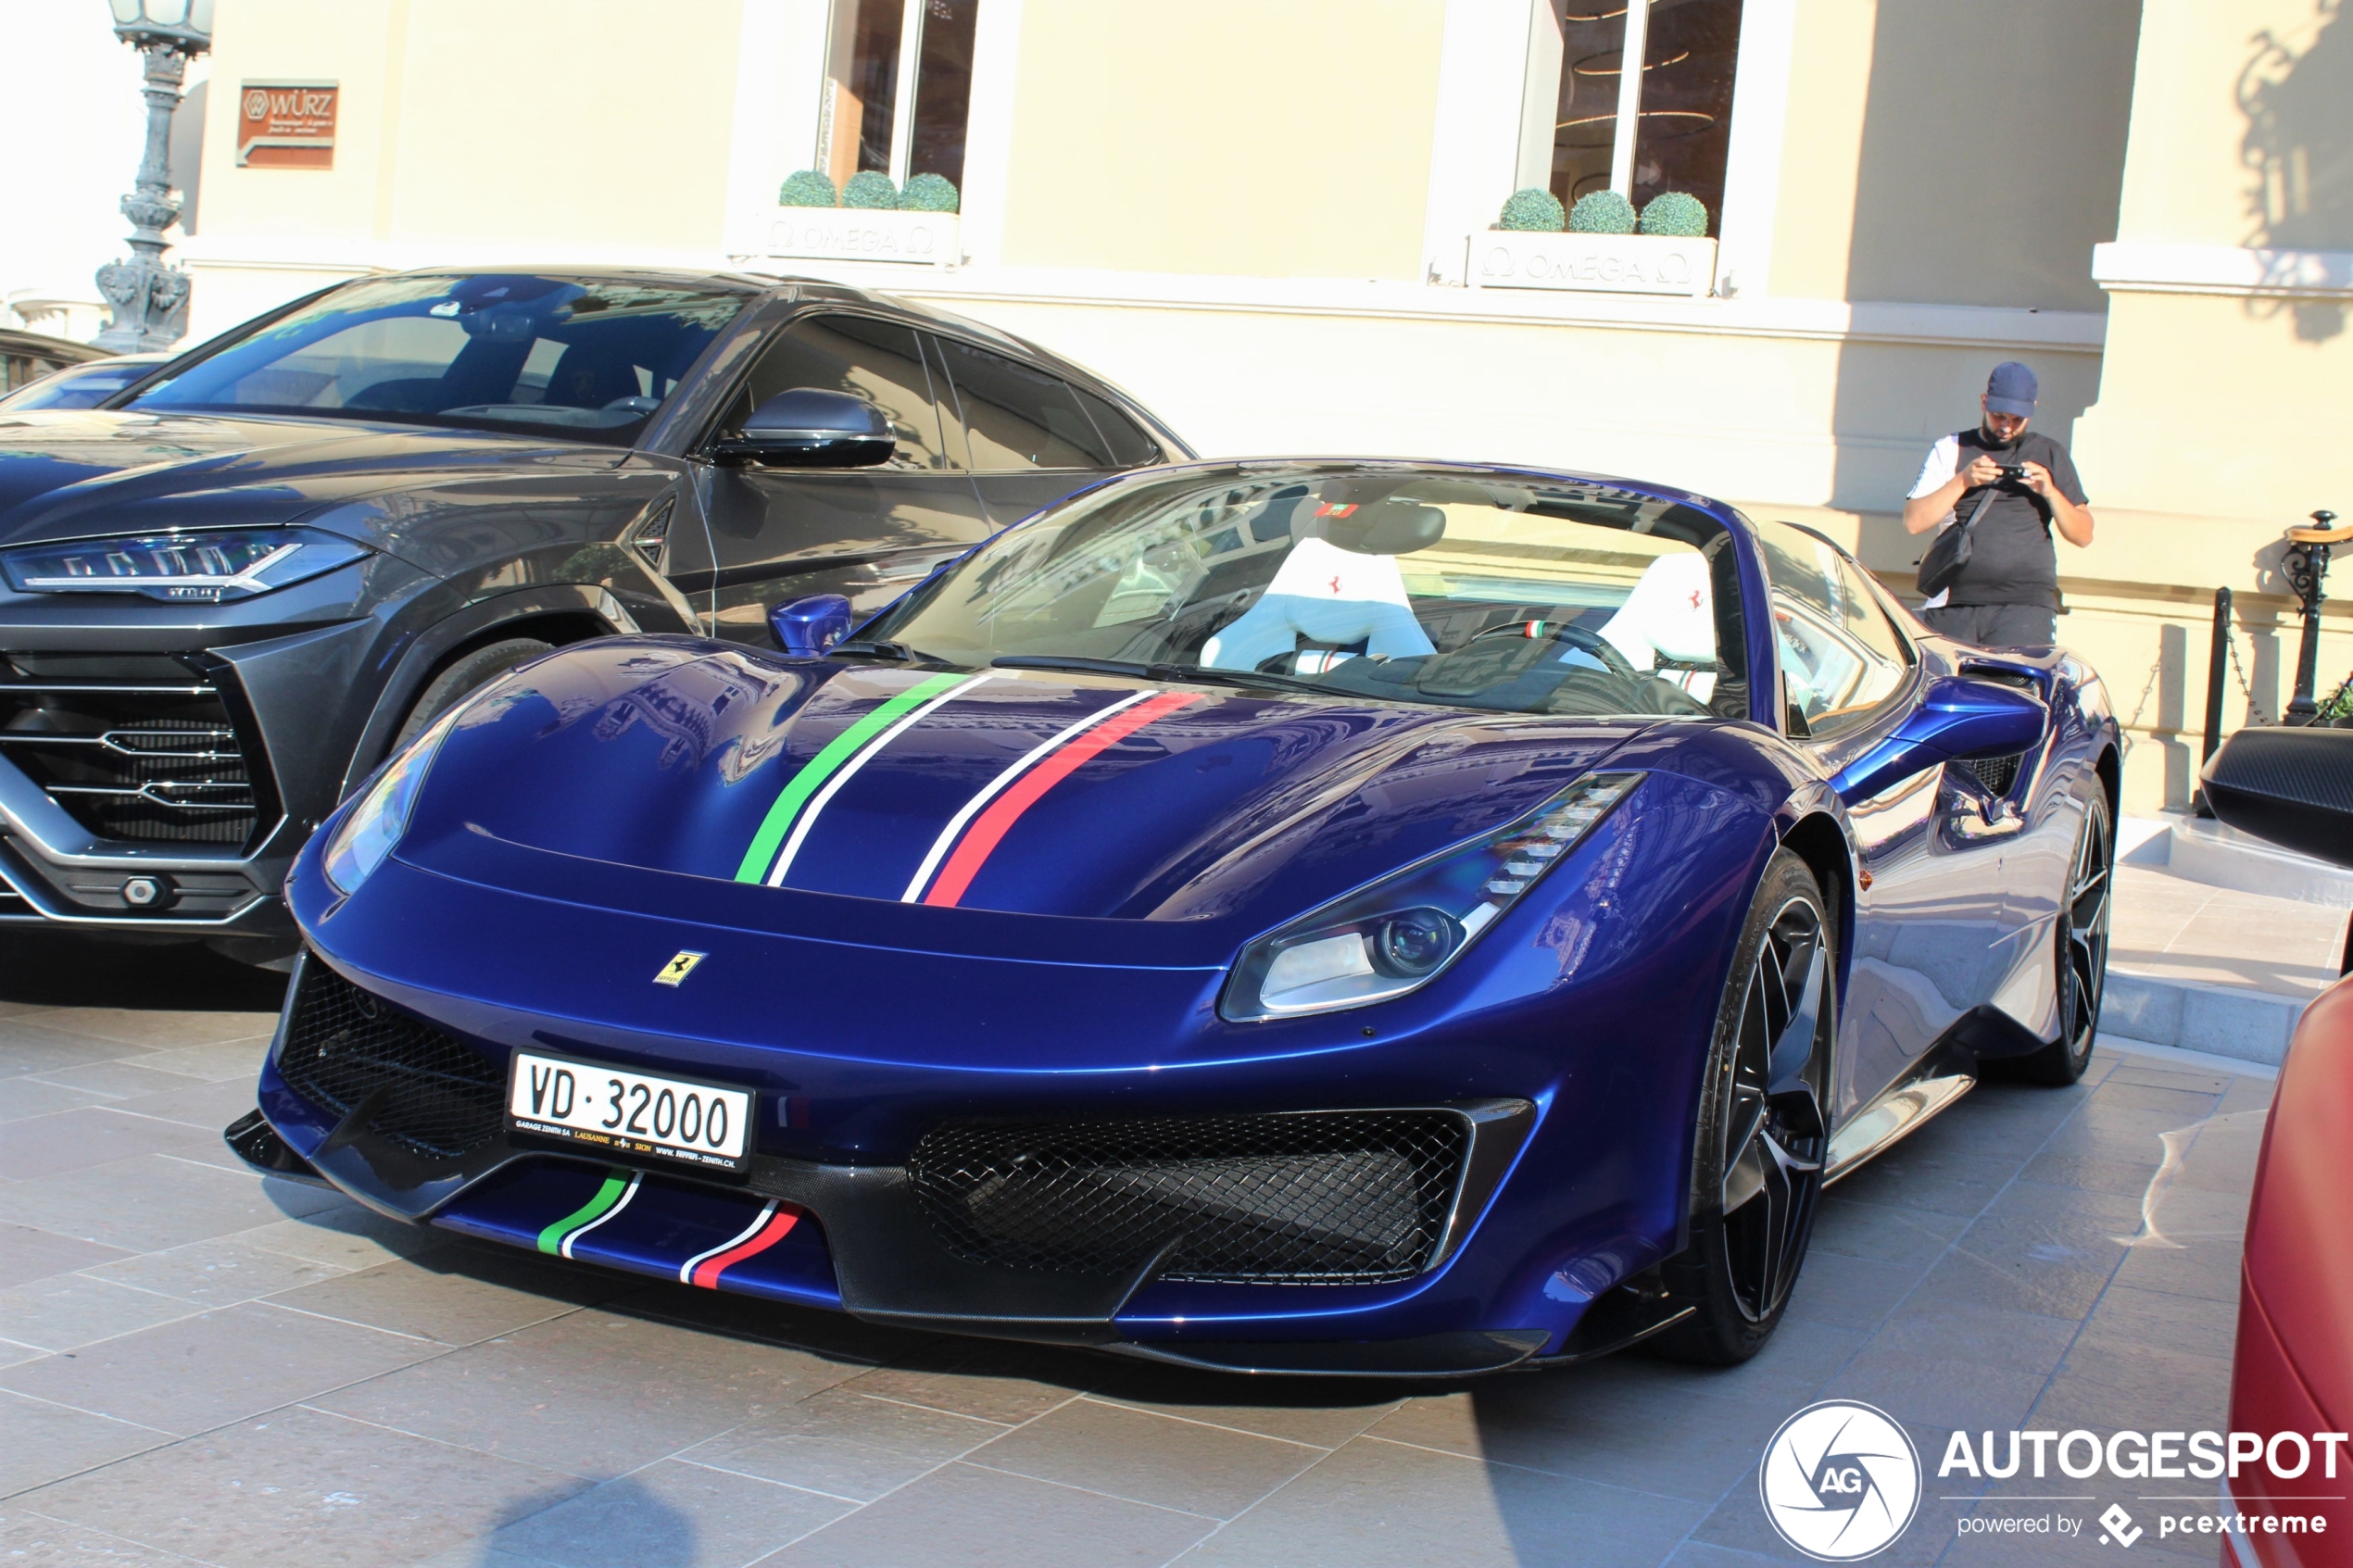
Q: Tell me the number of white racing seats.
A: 2